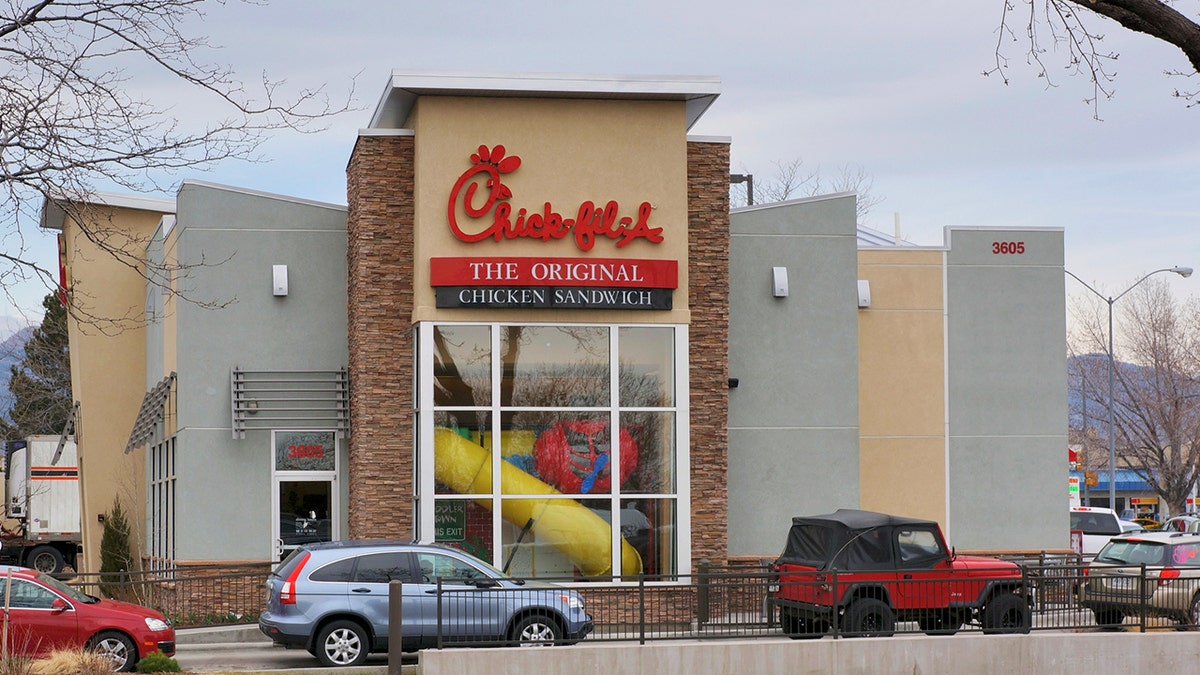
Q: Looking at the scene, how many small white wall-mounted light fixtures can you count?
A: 3